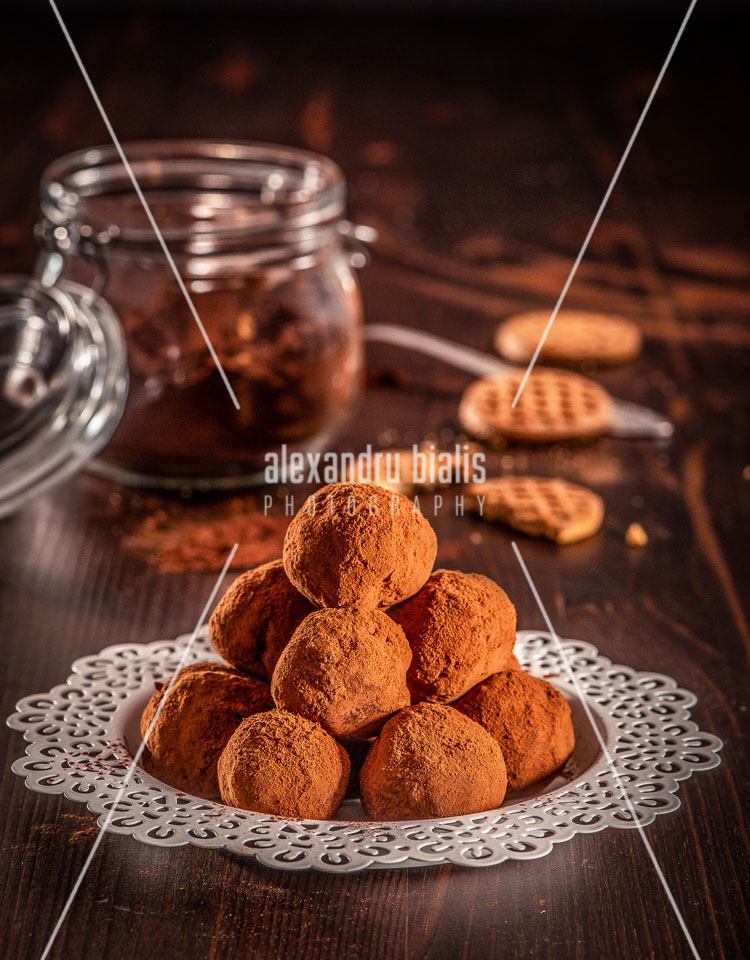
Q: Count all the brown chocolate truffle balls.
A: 8